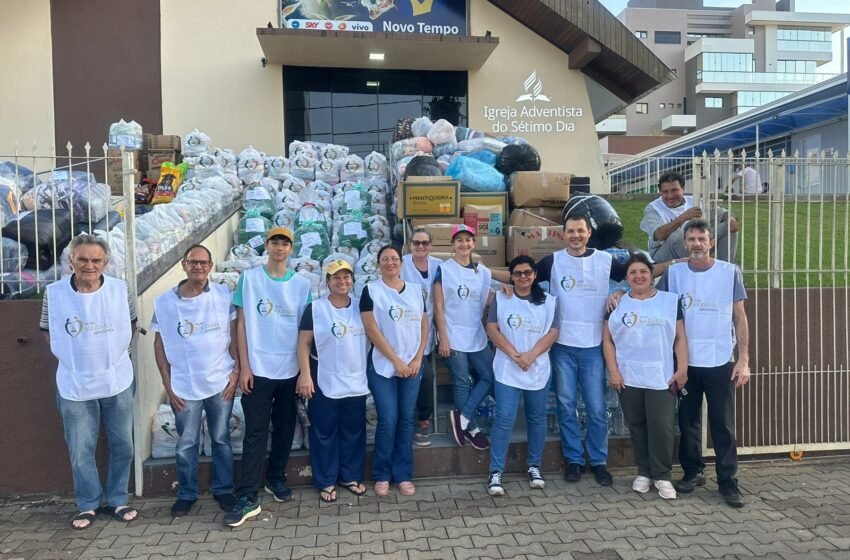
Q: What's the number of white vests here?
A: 12